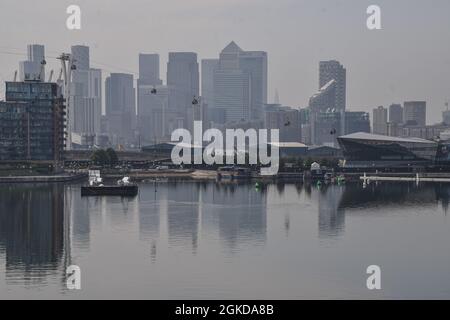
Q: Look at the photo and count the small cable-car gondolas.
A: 6